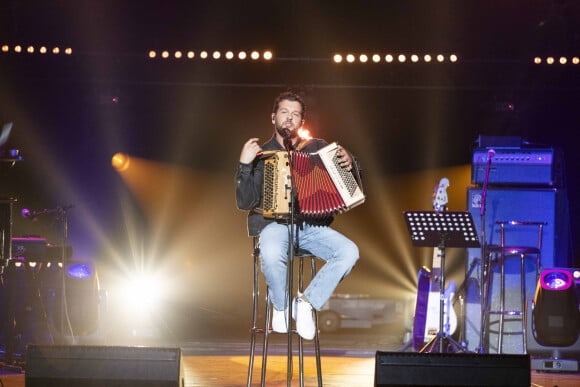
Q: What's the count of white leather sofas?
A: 0